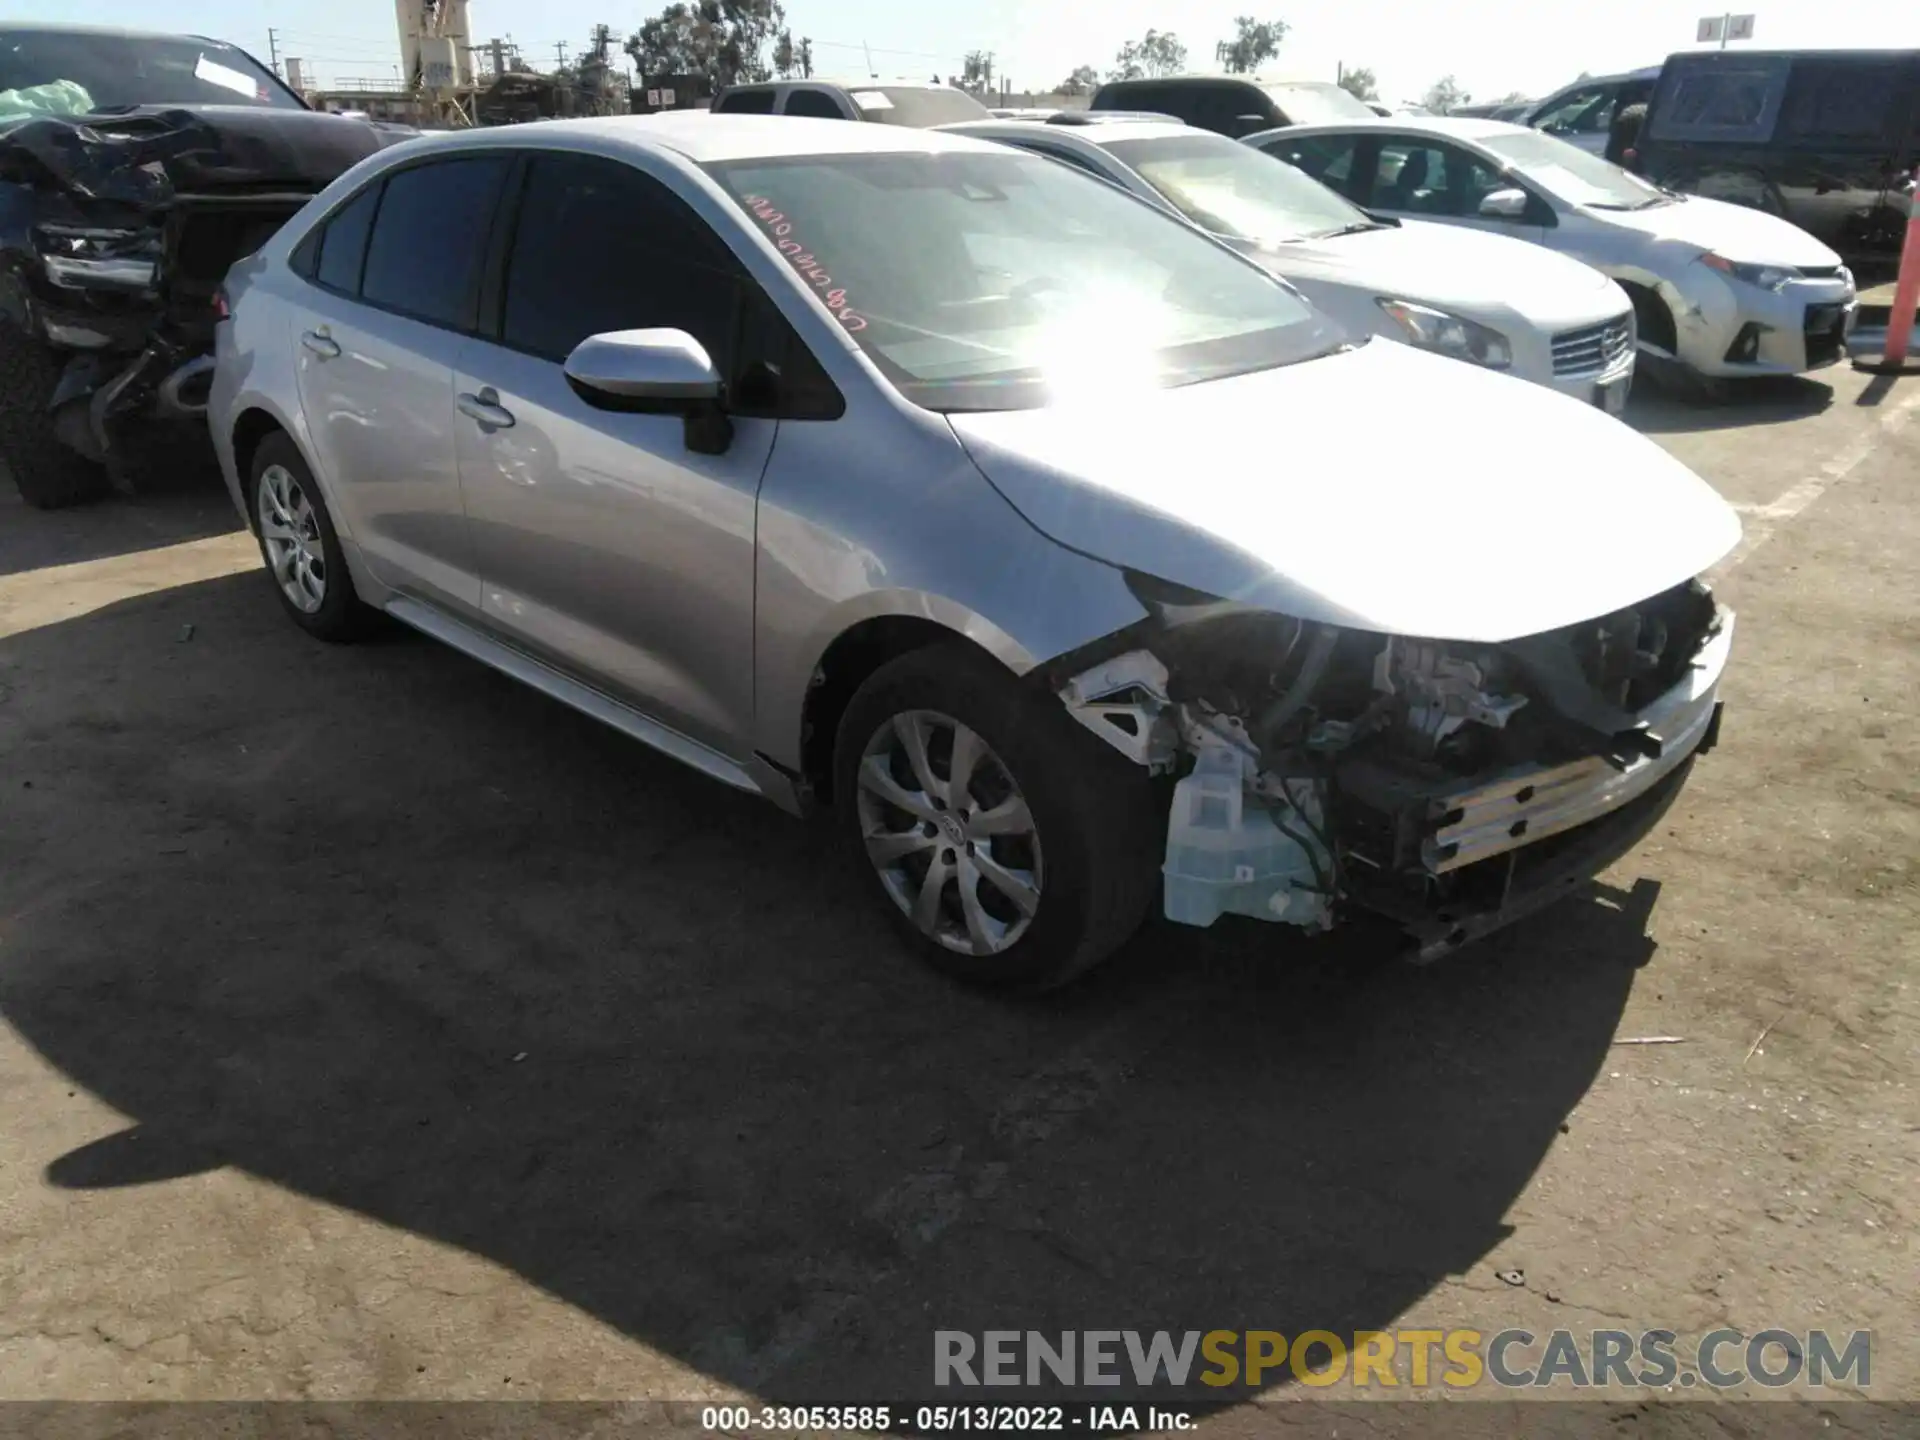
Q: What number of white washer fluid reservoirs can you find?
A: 1